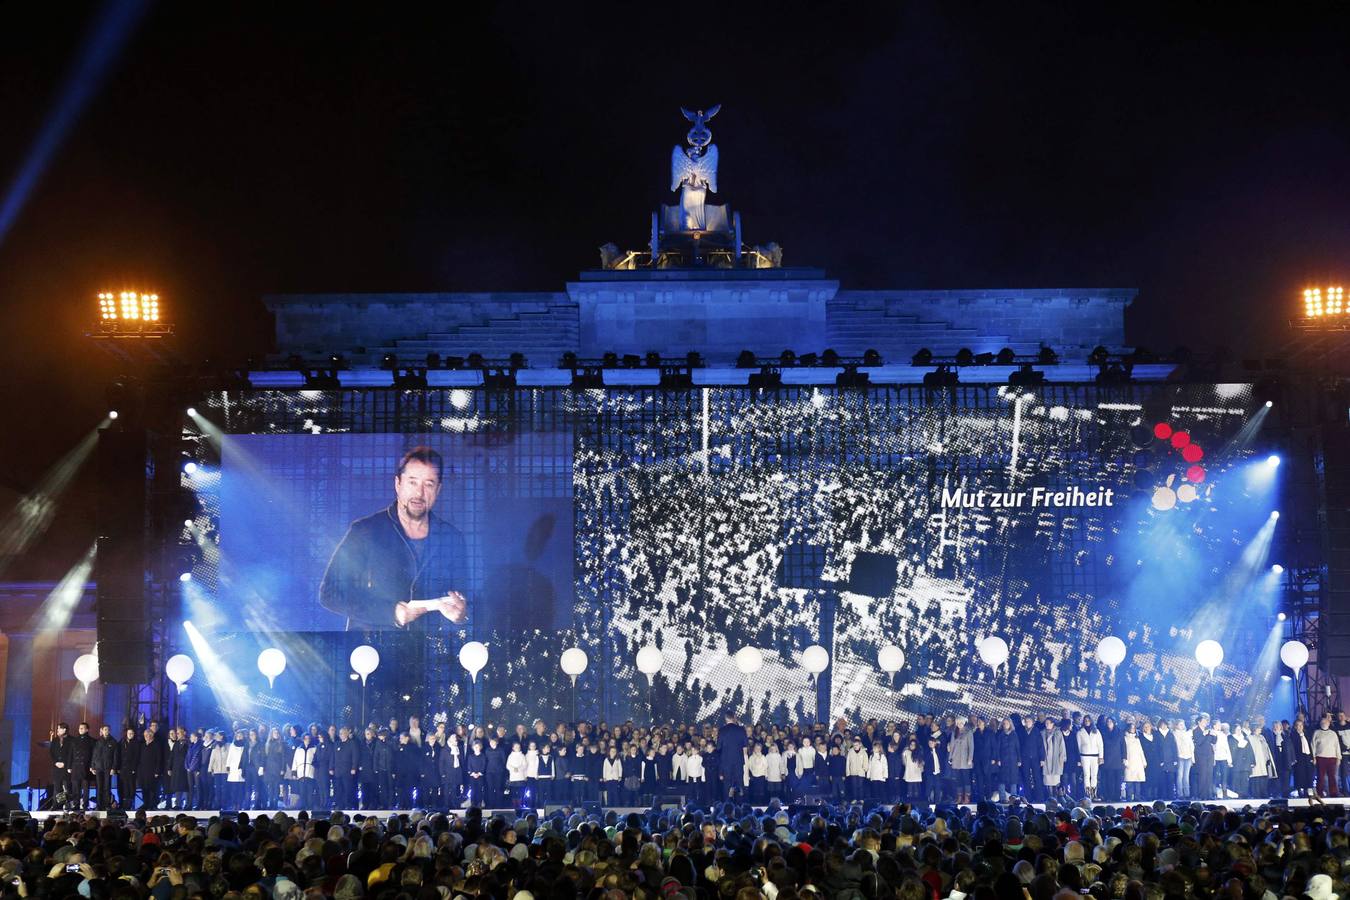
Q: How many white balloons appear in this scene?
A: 14